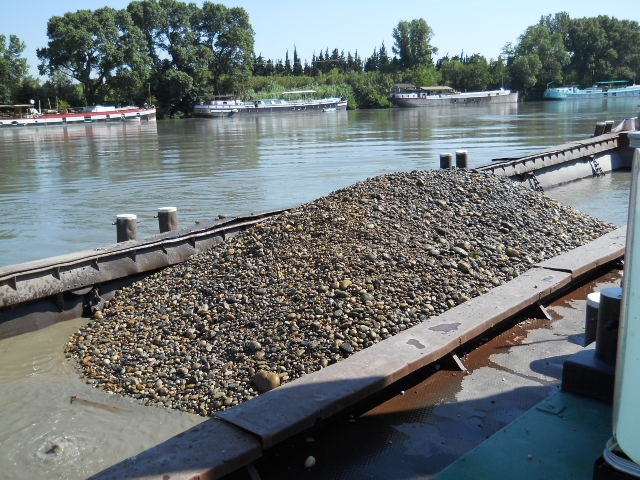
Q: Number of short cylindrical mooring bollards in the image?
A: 8